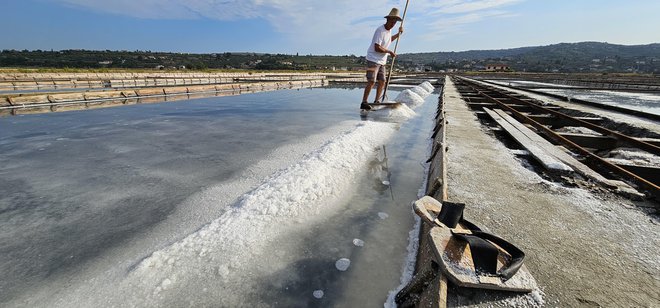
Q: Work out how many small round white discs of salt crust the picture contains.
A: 5